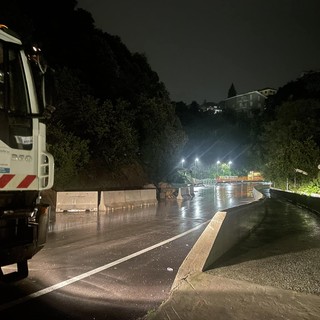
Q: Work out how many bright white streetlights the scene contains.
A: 4